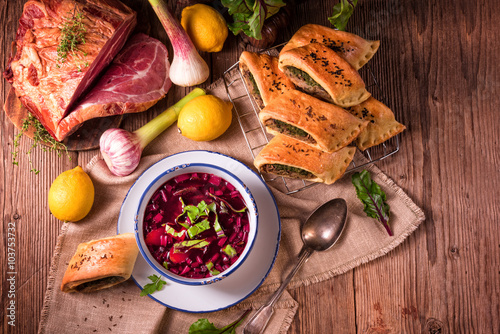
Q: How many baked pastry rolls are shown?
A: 7